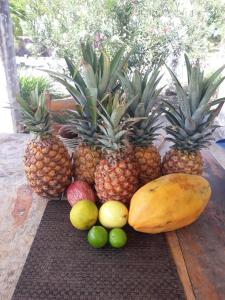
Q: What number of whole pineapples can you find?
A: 5